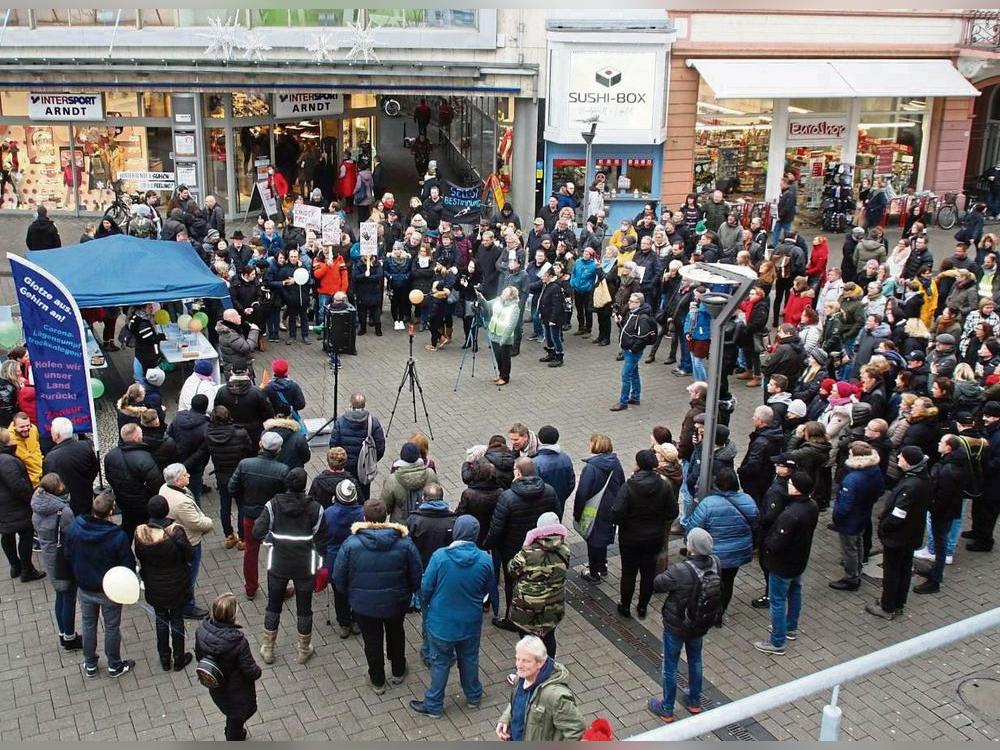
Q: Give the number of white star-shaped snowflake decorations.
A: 4